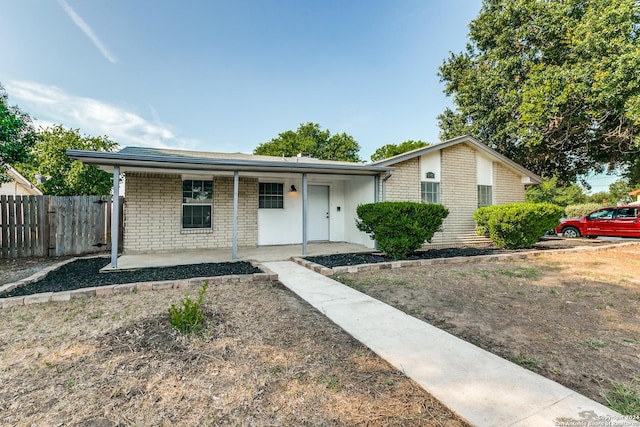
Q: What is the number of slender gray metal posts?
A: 3